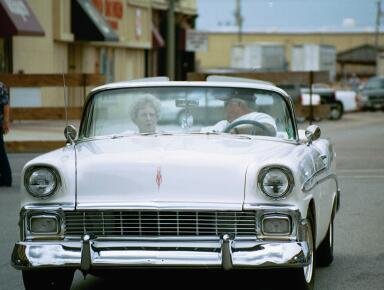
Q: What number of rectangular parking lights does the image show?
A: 2